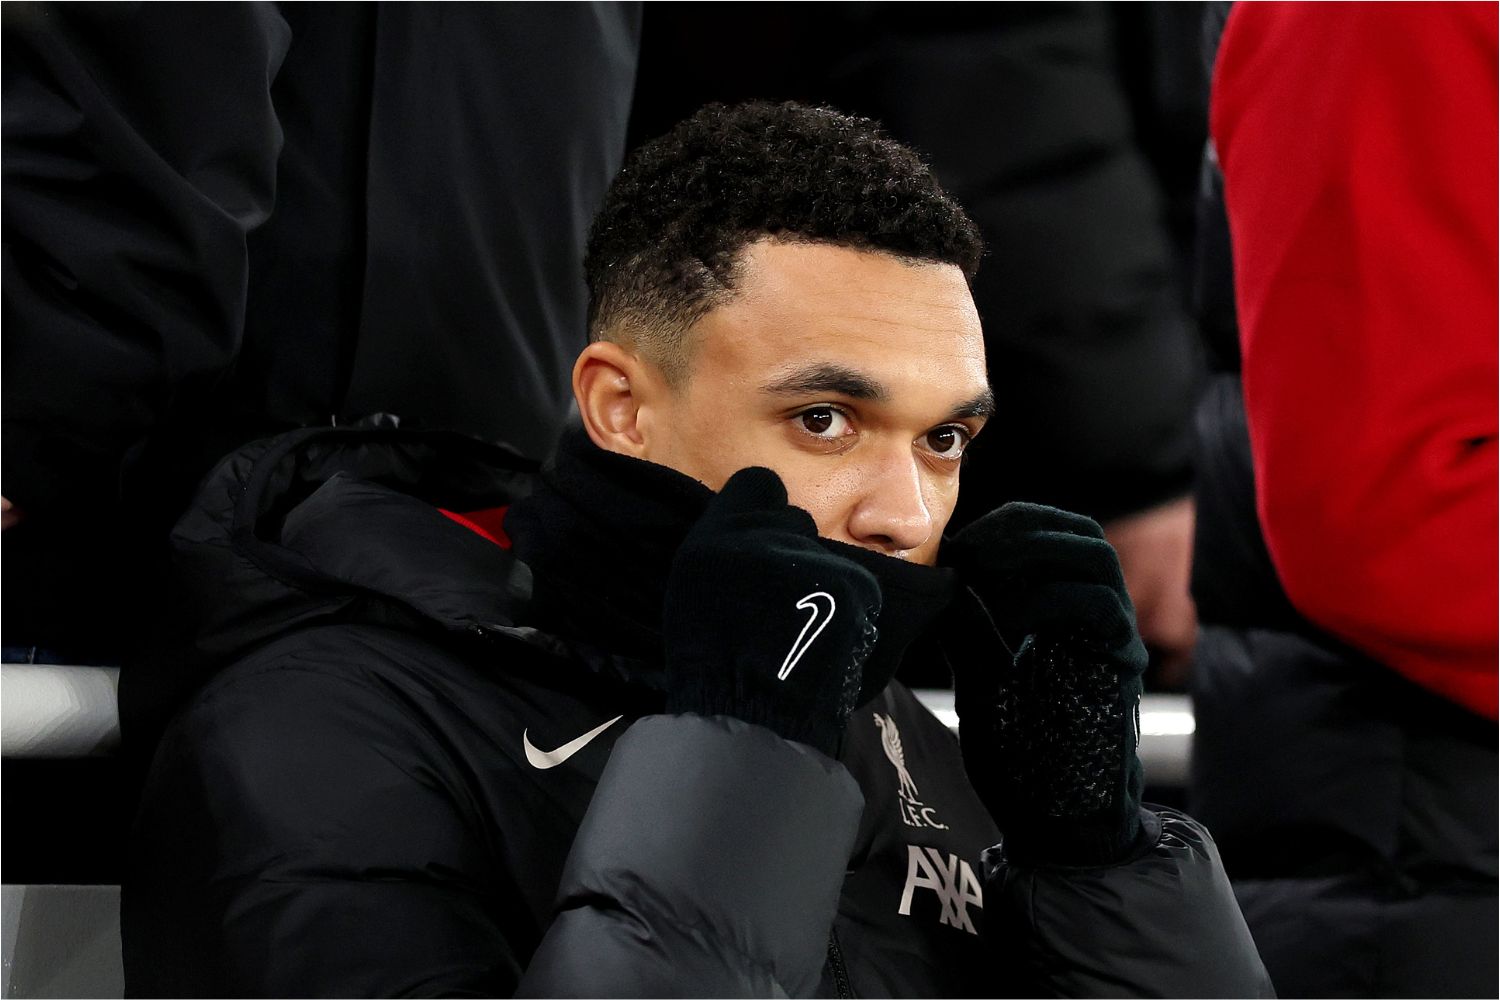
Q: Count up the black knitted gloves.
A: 2